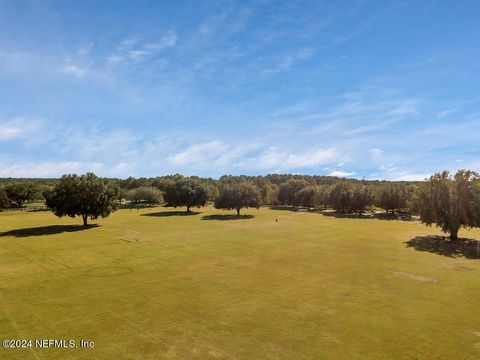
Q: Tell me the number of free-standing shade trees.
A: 4